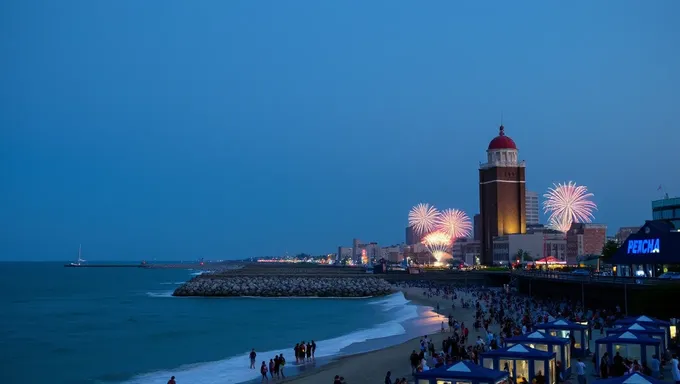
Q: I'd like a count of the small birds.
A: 0